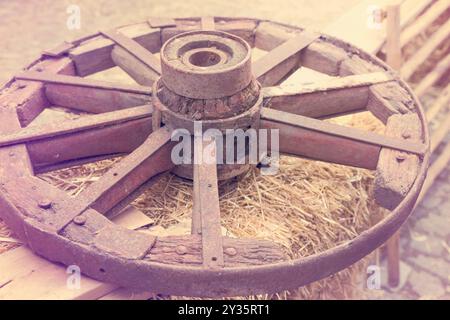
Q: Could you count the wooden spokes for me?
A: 9